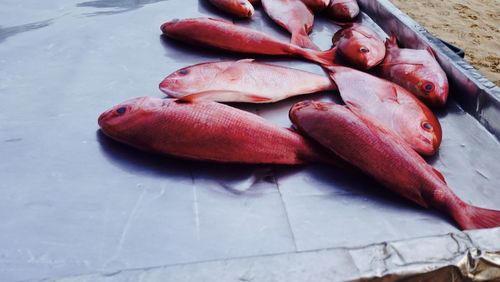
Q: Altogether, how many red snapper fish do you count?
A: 11